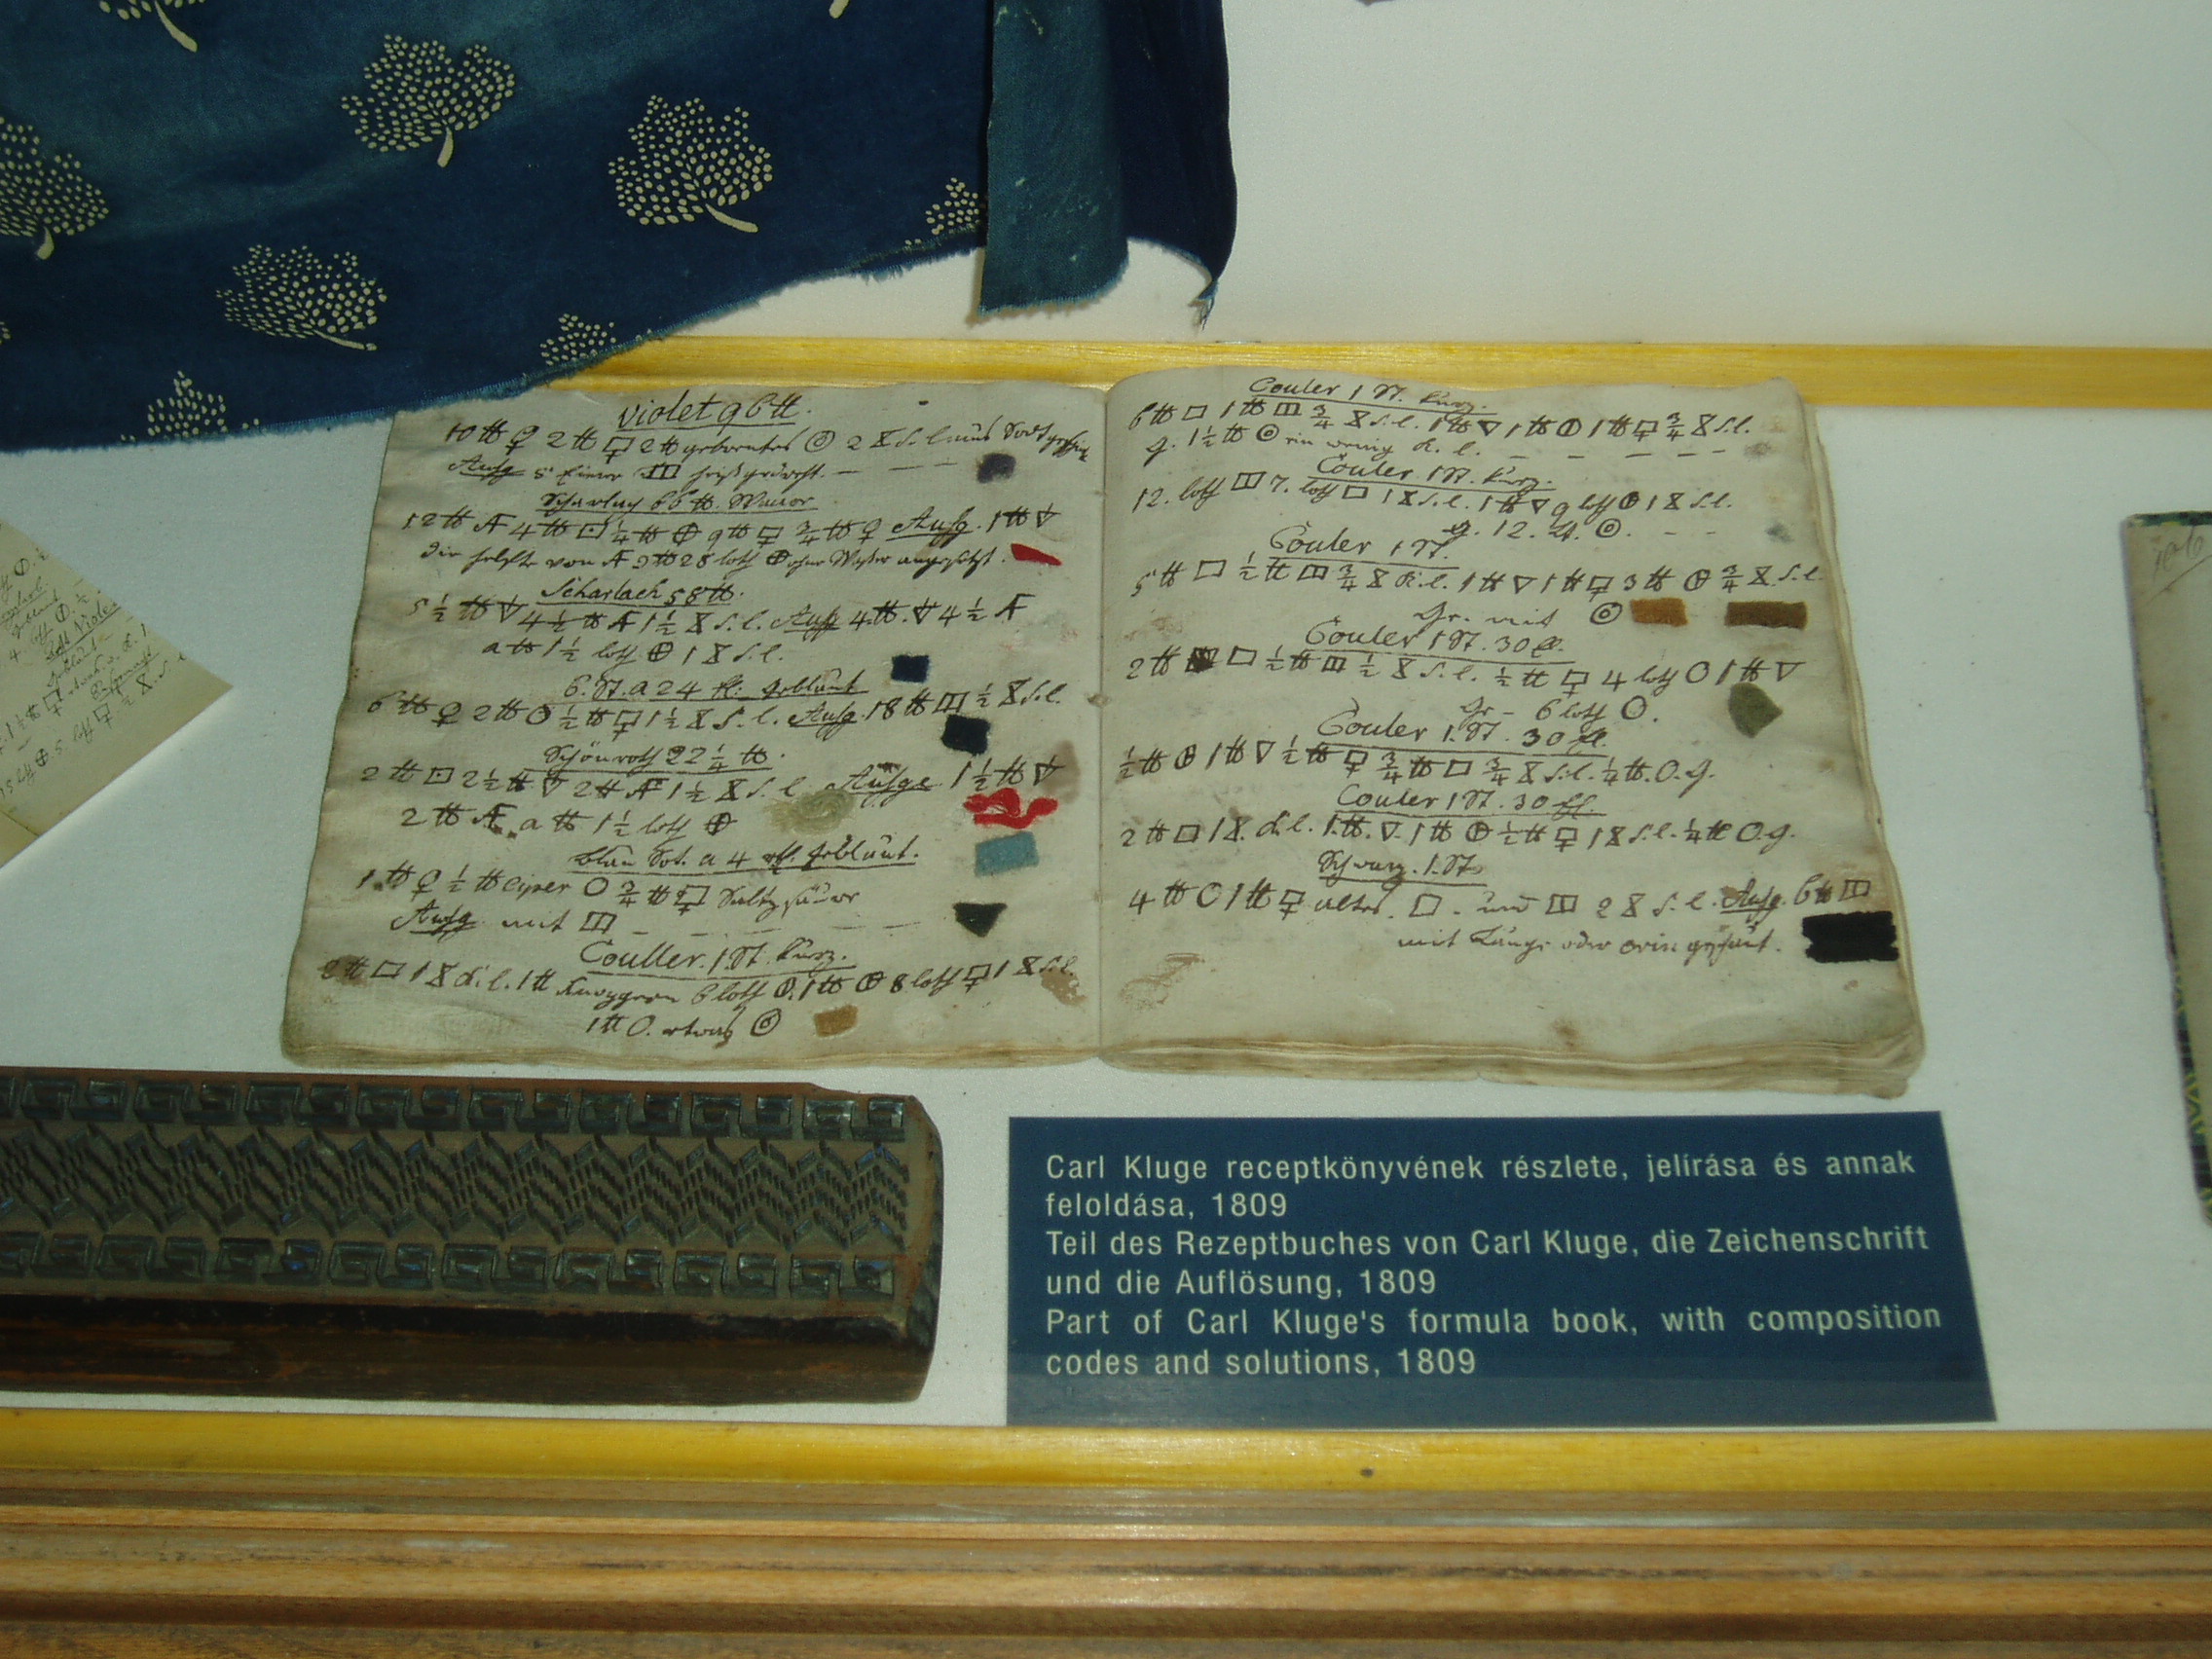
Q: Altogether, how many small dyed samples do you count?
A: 13